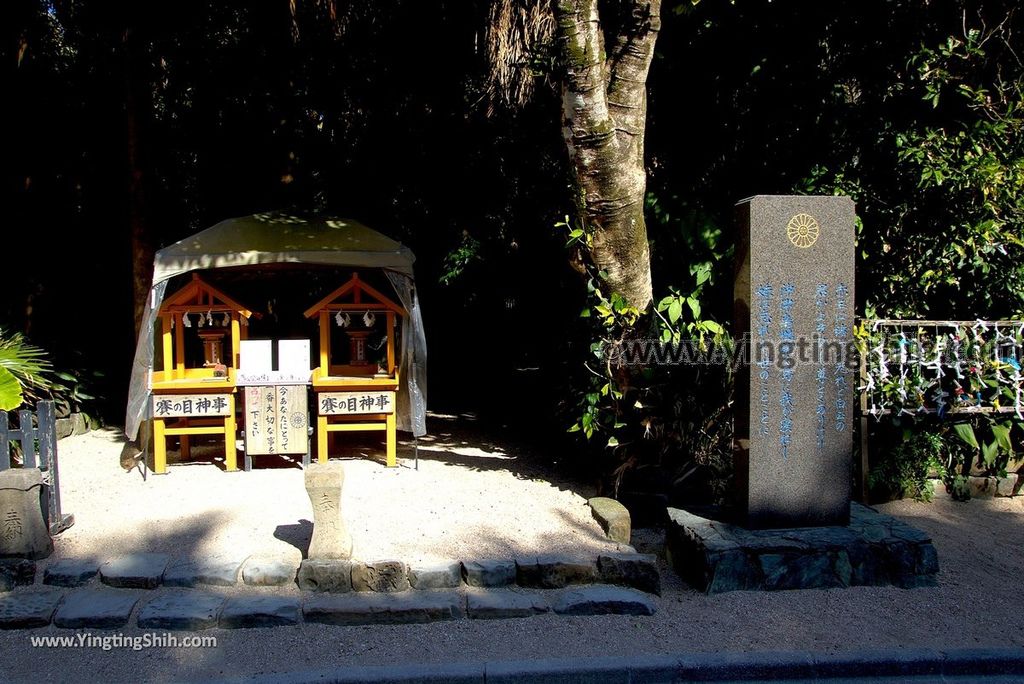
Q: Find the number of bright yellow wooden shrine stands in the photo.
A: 2